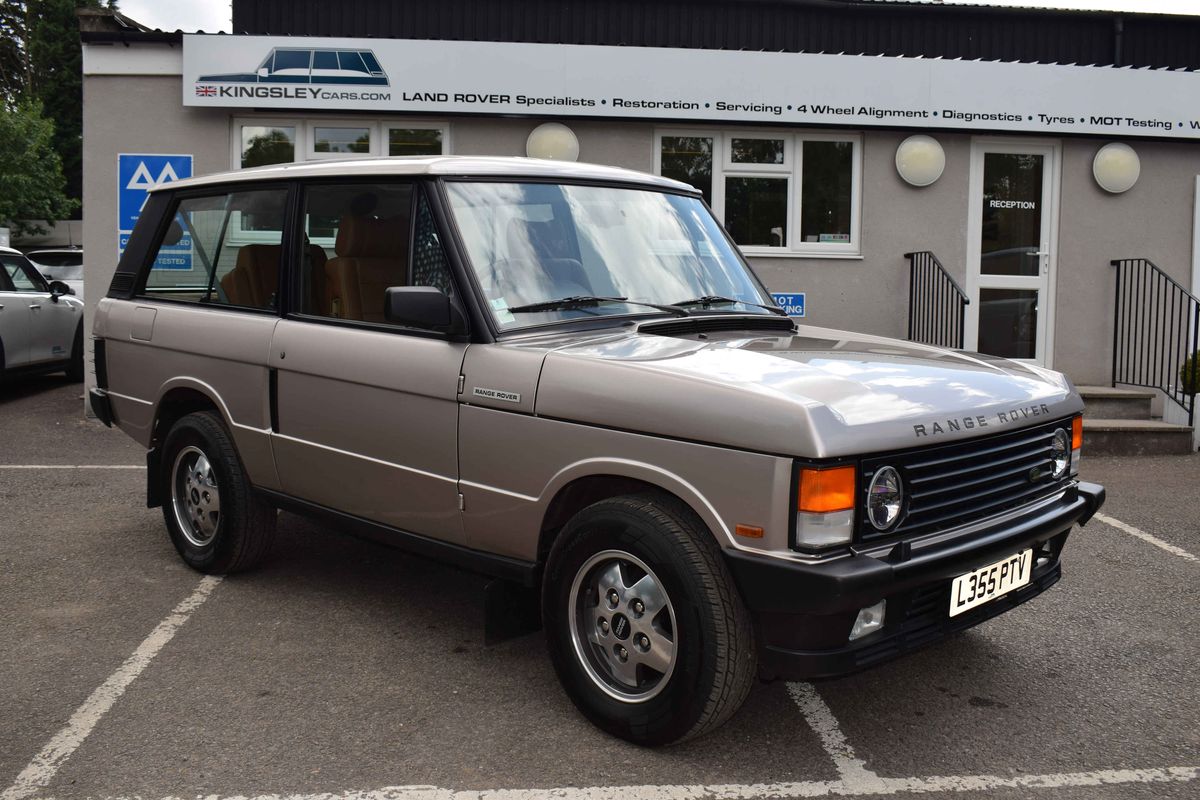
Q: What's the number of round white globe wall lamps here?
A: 3